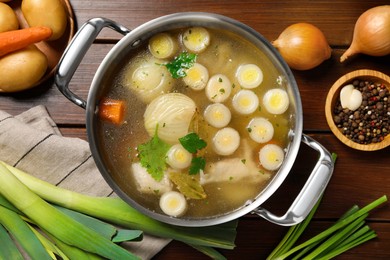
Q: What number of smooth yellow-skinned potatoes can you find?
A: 3